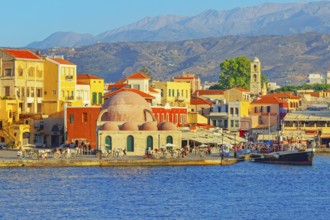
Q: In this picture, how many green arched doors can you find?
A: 4